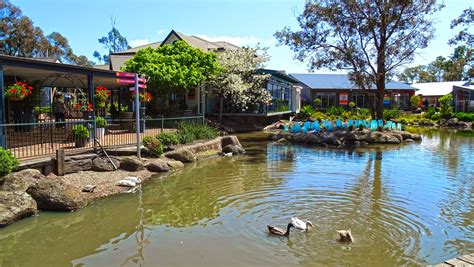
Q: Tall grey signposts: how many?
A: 1